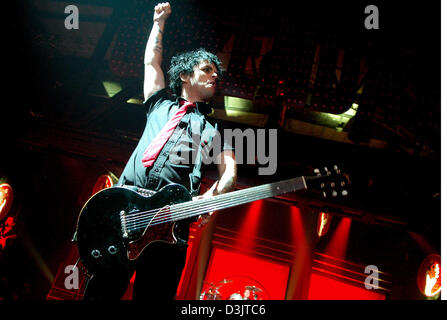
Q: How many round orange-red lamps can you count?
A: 4